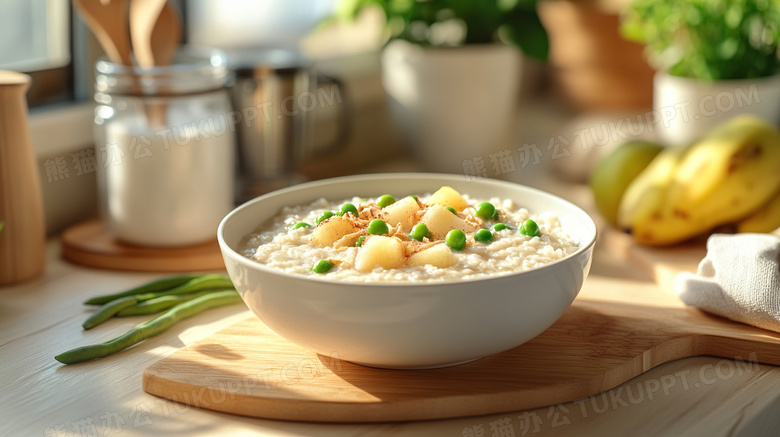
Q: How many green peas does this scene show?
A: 15